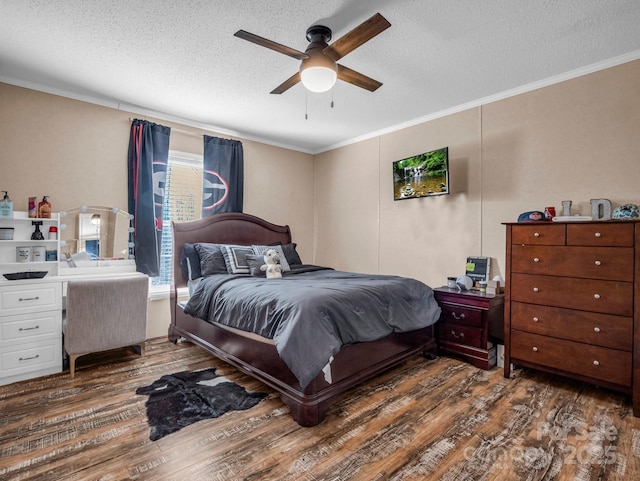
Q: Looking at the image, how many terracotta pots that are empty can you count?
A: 0